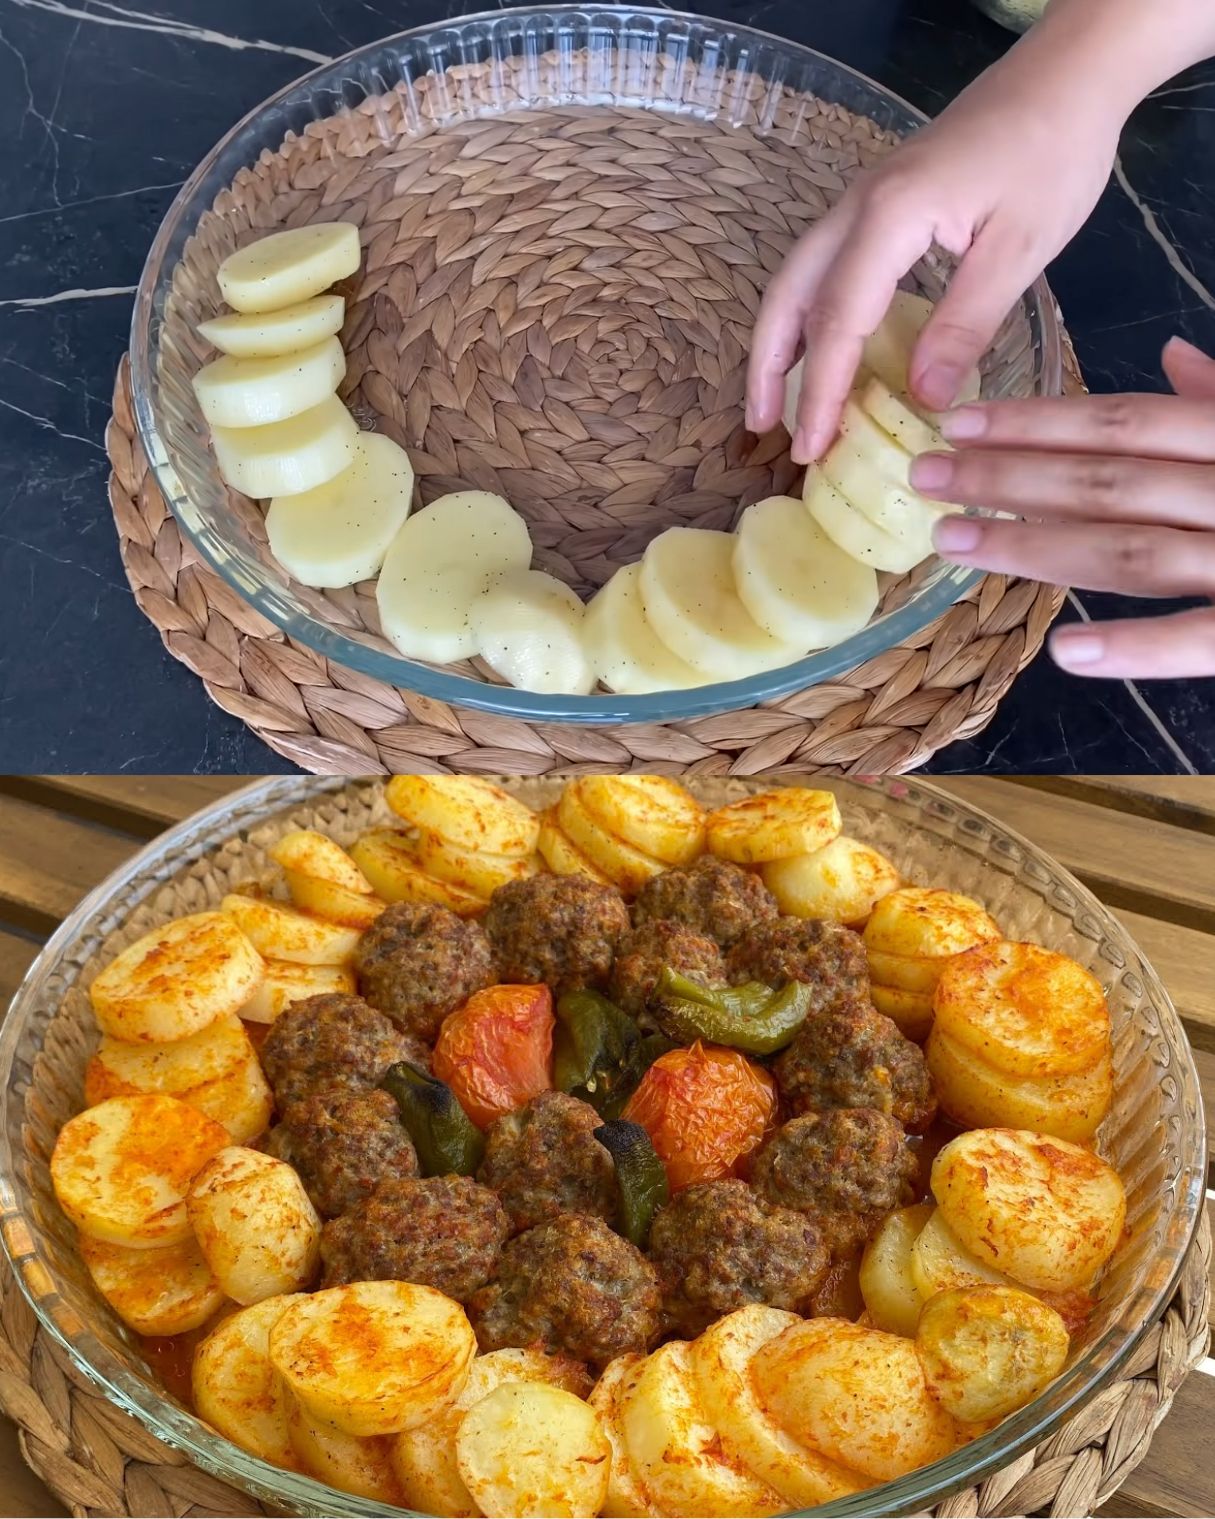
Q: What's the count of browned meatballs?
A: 13